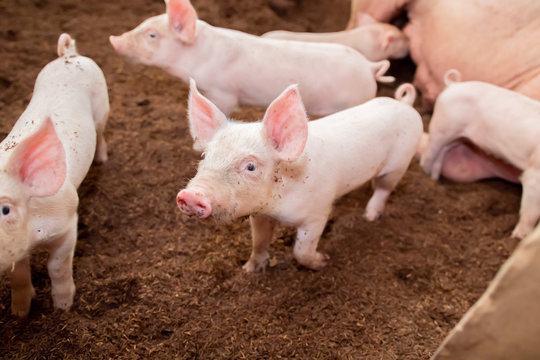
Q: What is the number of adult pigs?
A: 1